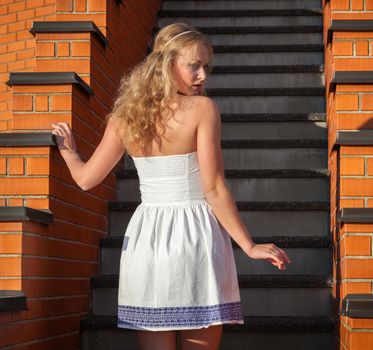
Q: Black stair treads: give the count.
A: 12